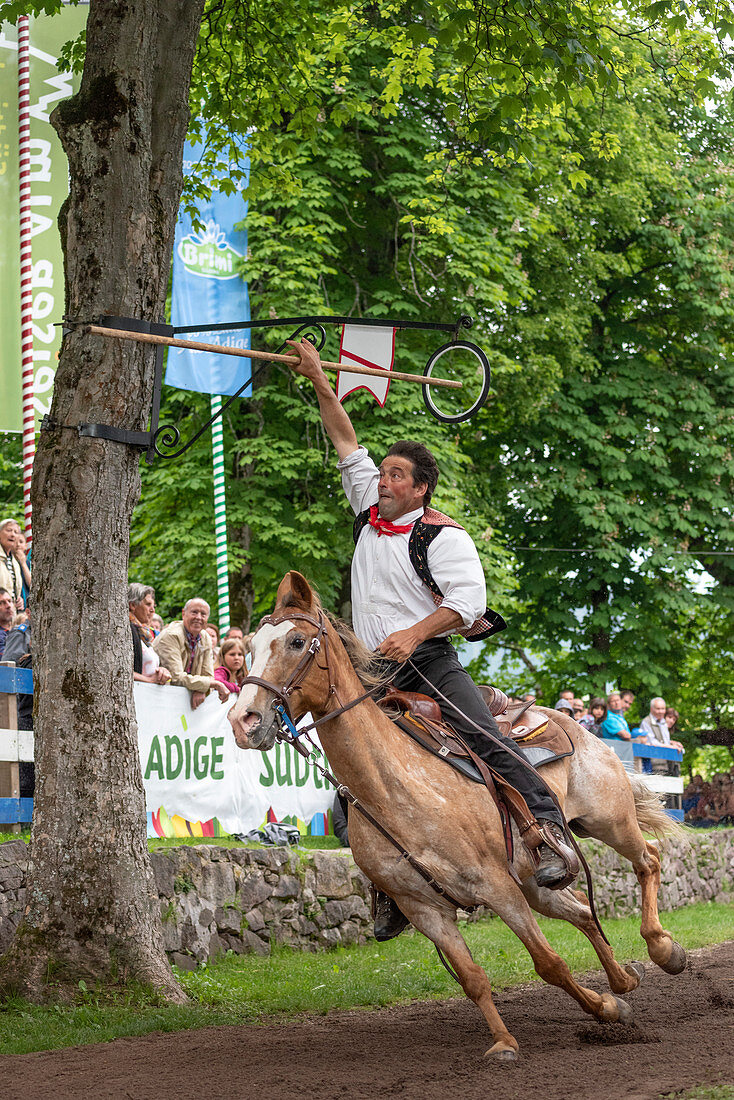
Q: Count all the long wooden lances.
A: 1